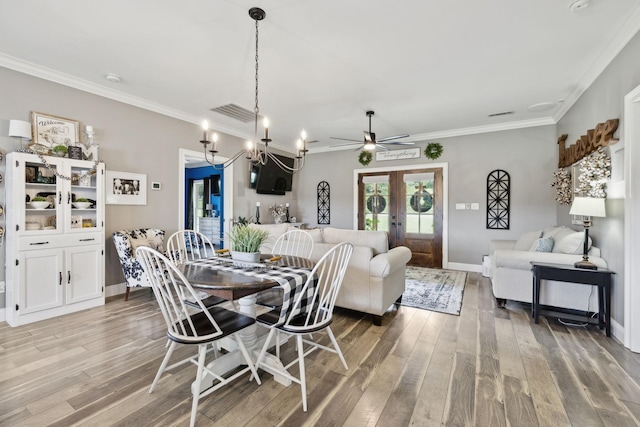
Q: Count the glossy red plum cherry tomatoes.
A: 0